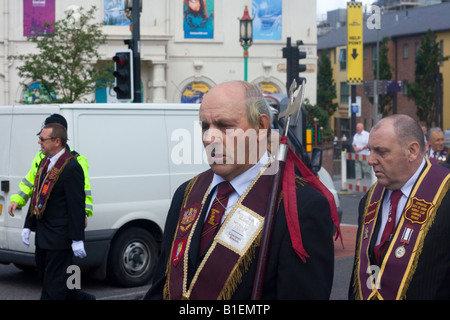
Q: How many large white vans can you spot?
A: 1